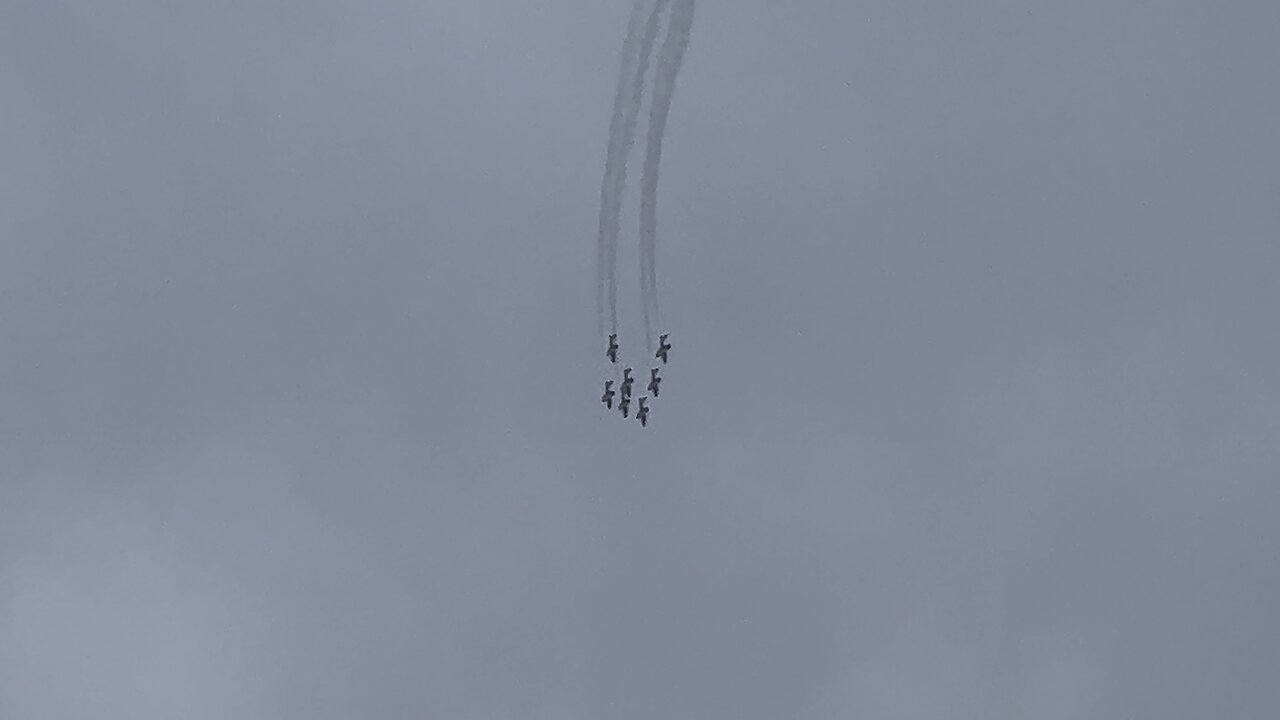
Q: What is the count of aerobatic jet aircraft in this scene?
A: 7